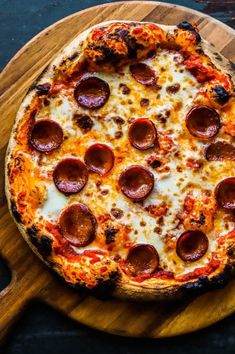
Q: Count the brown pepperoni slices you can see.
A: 13